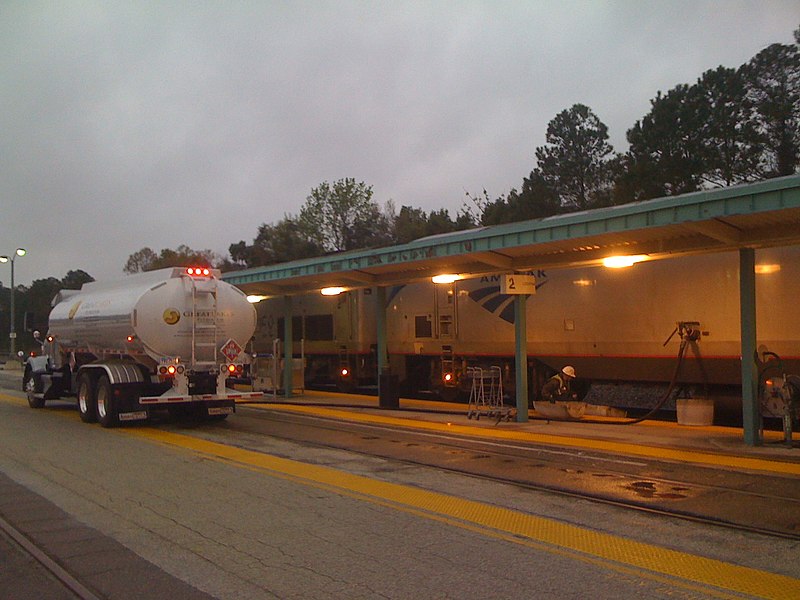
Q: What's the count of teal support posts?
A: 4